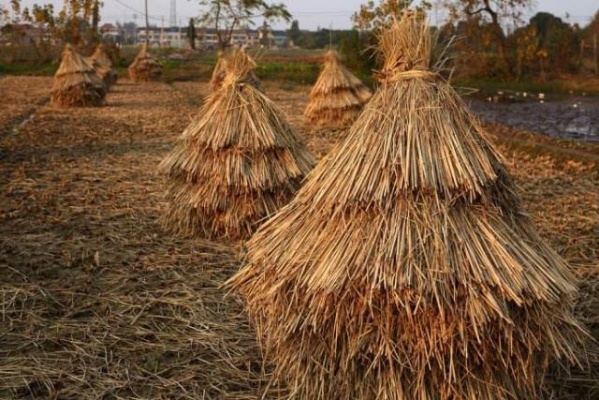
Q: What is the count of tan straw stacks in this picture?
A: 7